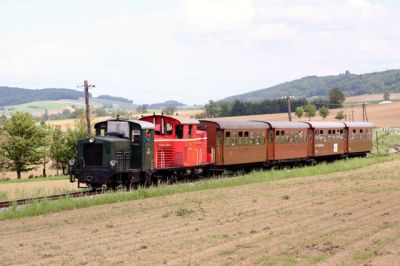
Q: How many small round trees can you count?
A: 4